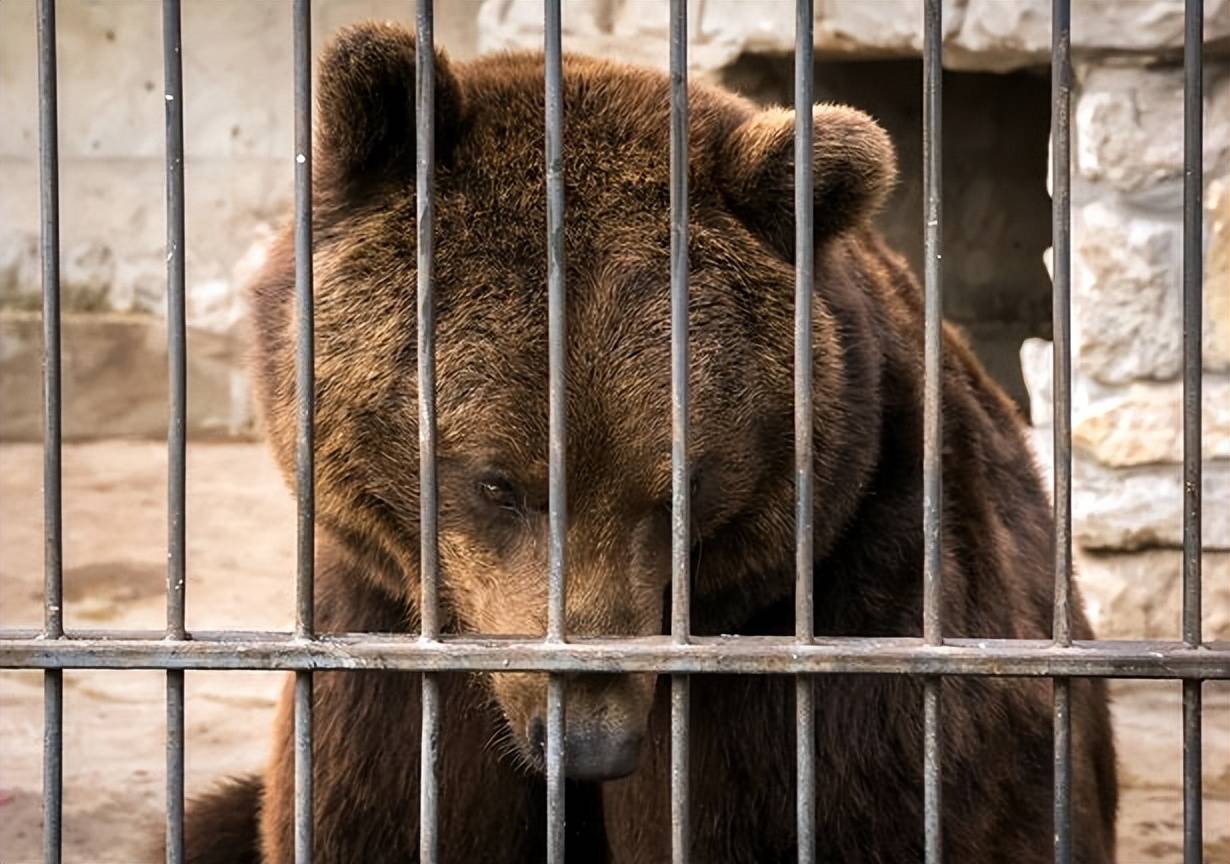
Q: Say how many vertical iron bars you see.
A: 10